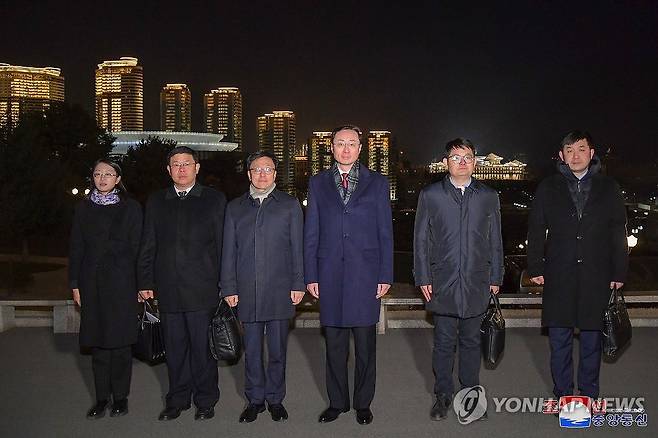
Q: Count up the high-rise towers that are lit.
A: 7